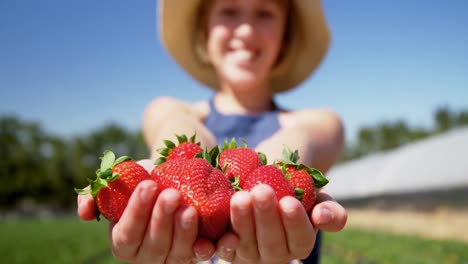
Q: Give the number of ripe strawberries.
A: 6